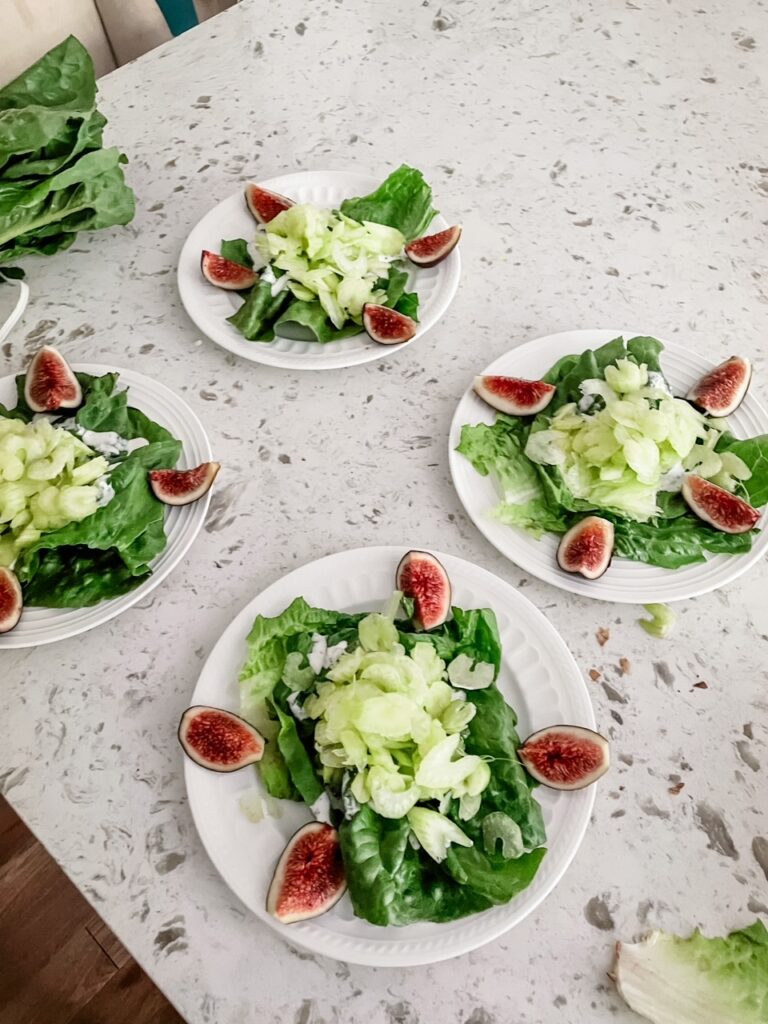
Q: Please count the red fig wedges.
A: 15